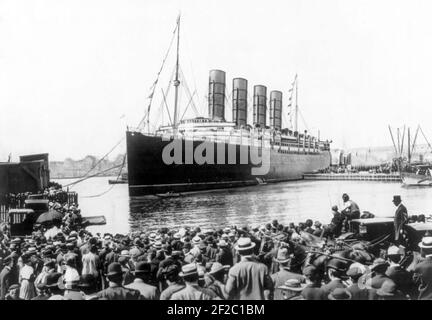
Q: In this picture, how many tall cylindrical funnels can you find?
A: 4